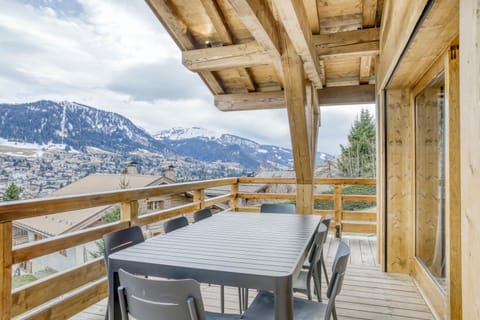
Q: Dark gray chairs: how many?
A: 8